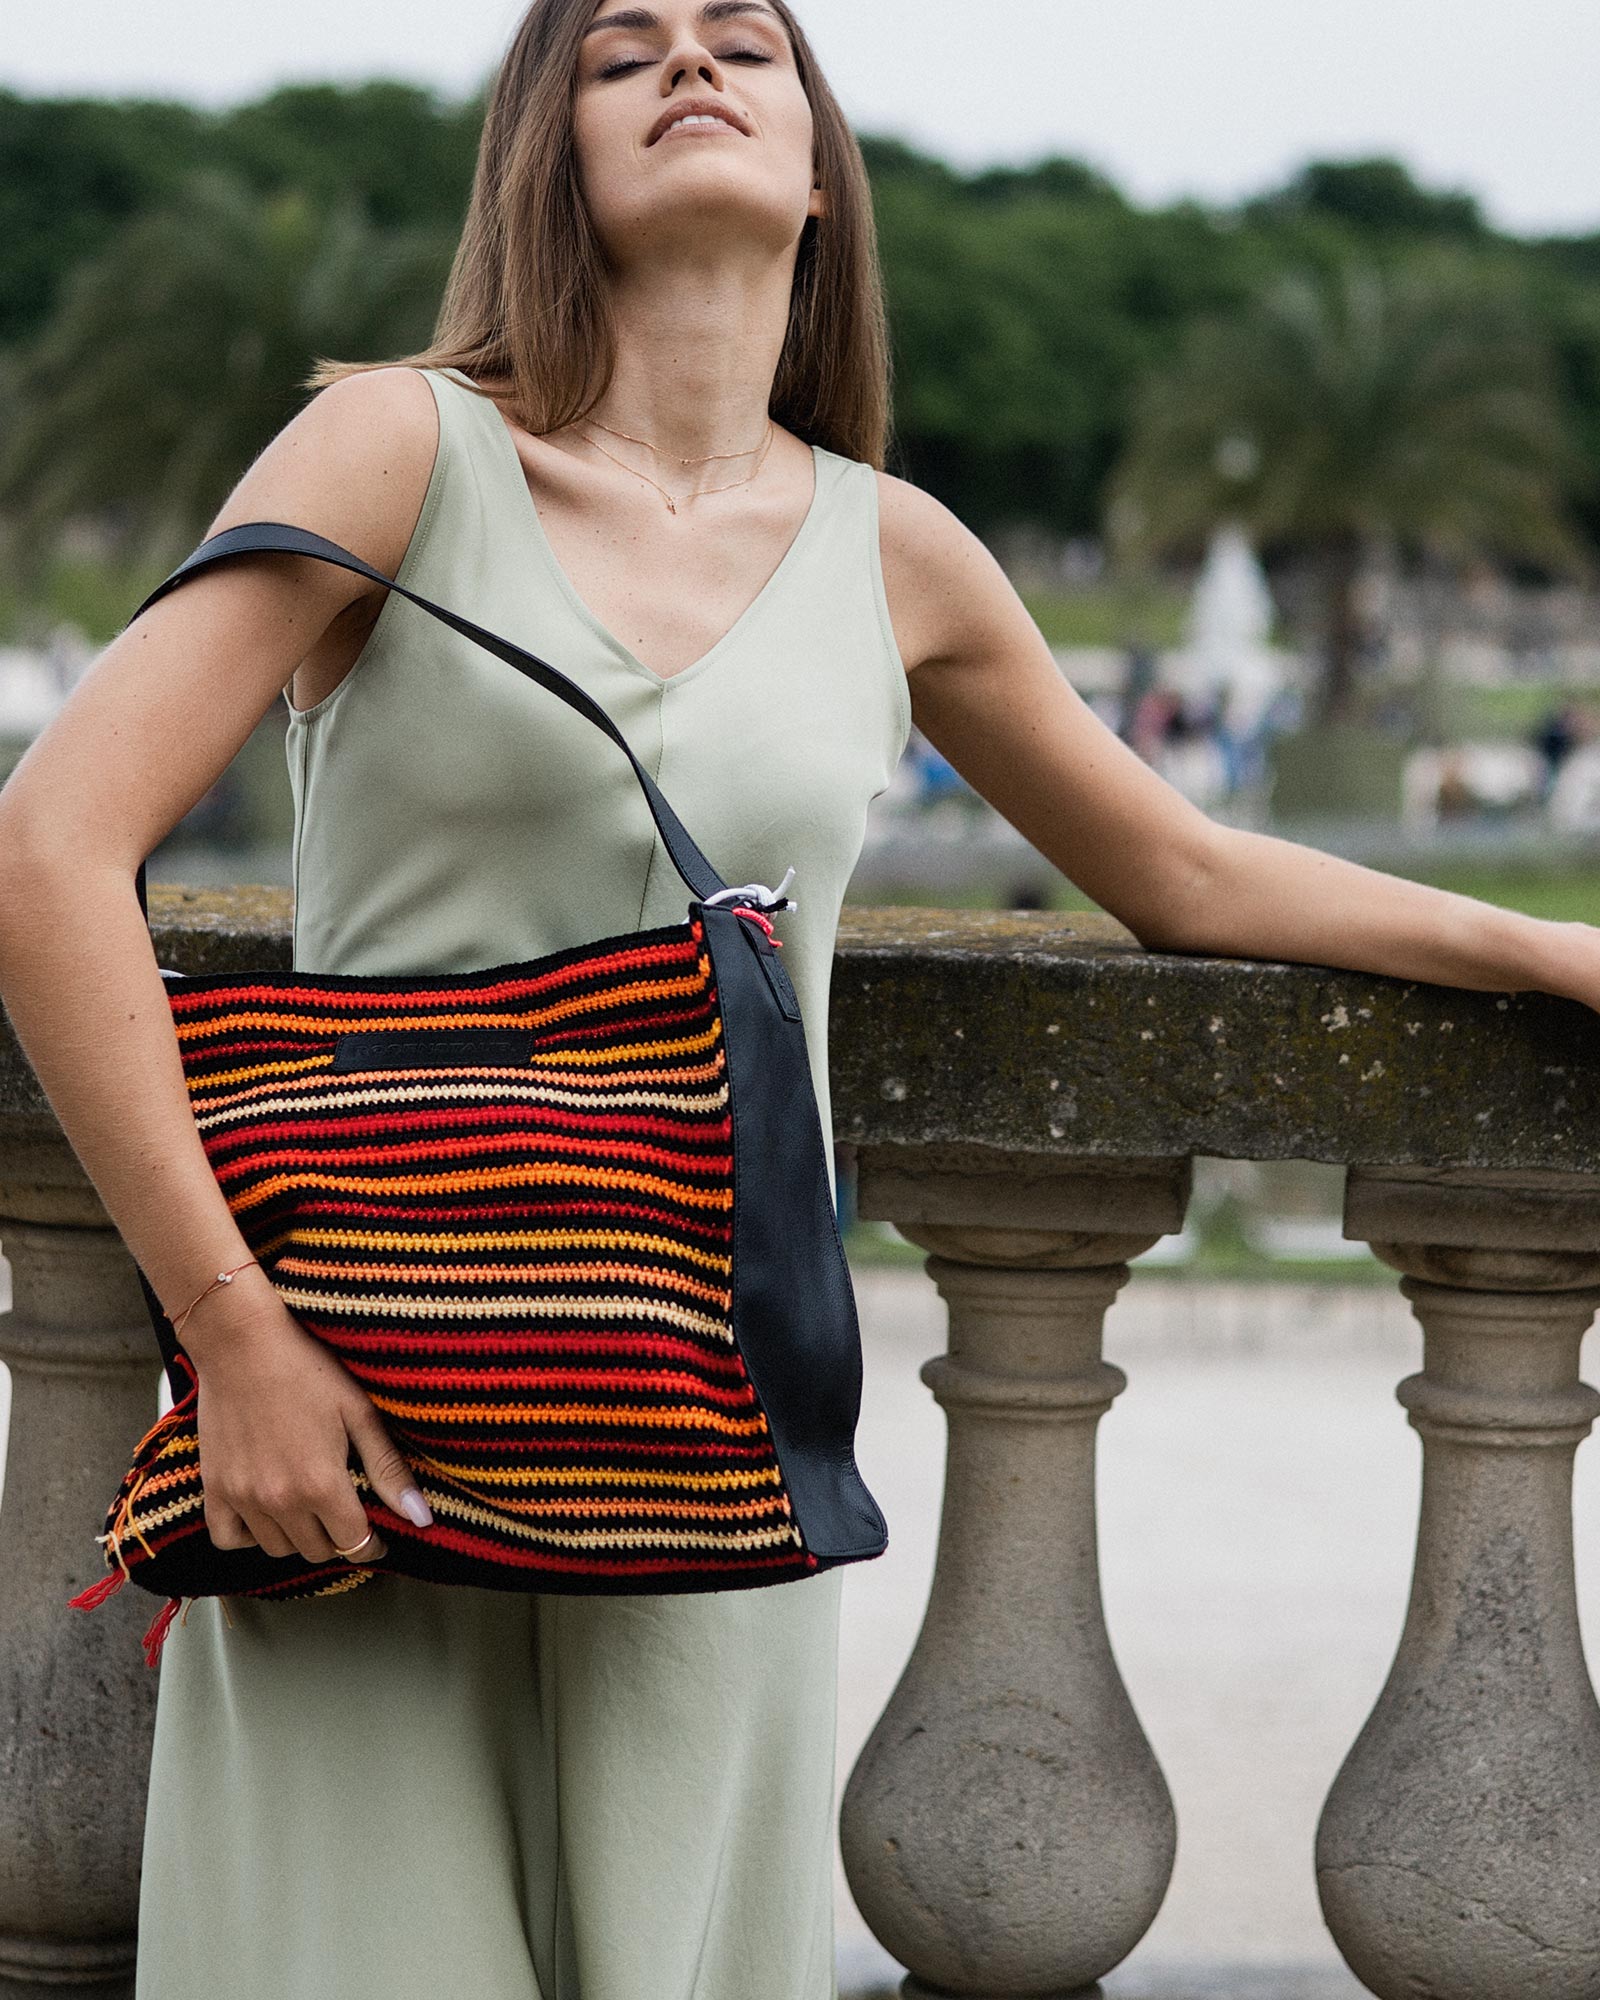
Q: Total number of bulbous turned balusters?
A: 3